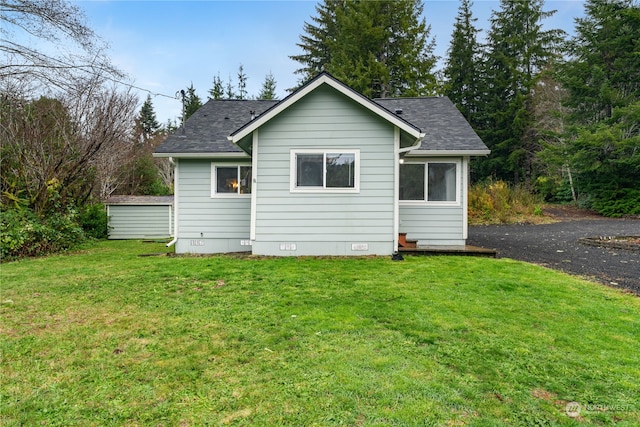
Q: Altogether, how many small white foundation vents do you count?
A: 4